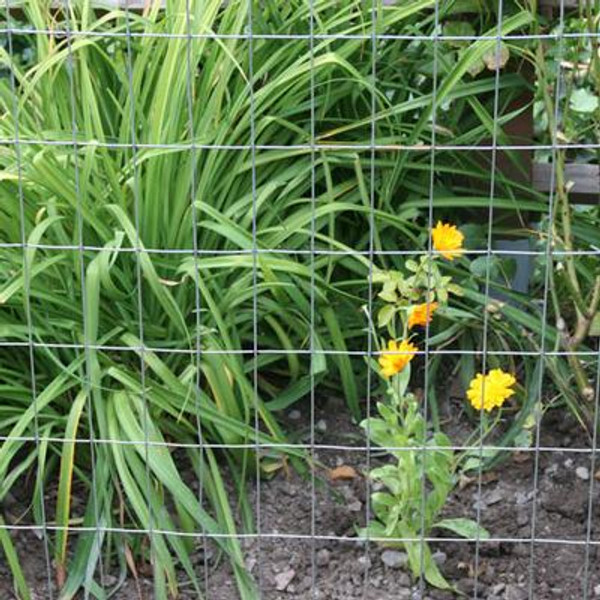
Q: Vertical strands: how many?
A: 11